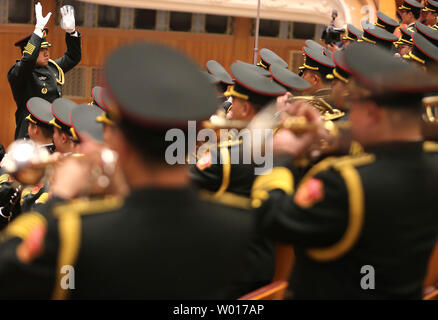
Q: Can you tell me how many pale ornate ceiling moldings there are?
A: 1